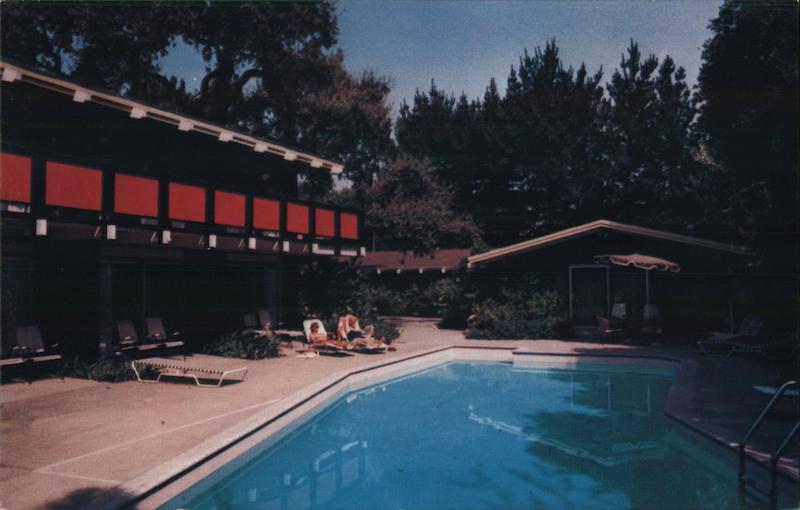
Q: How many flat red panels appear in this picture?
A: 9